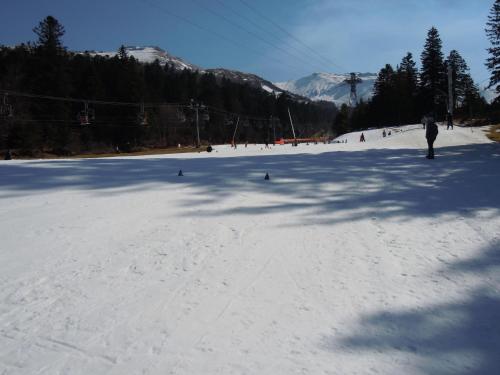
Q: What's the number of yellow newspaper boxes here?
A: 0